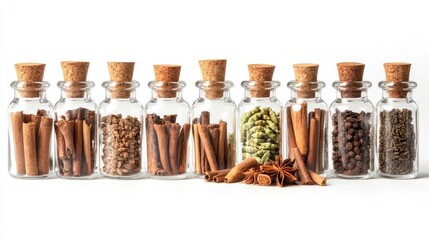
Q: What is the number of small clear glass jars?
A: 9